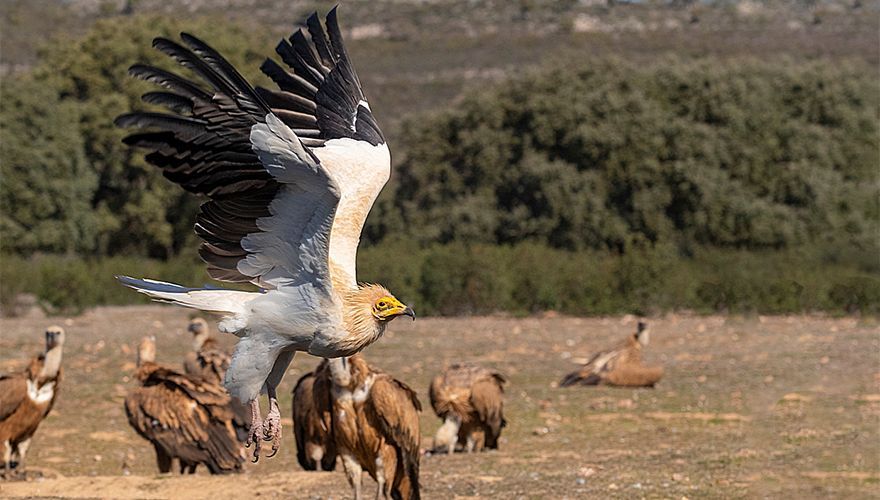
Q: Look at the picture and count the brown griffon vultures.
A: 7